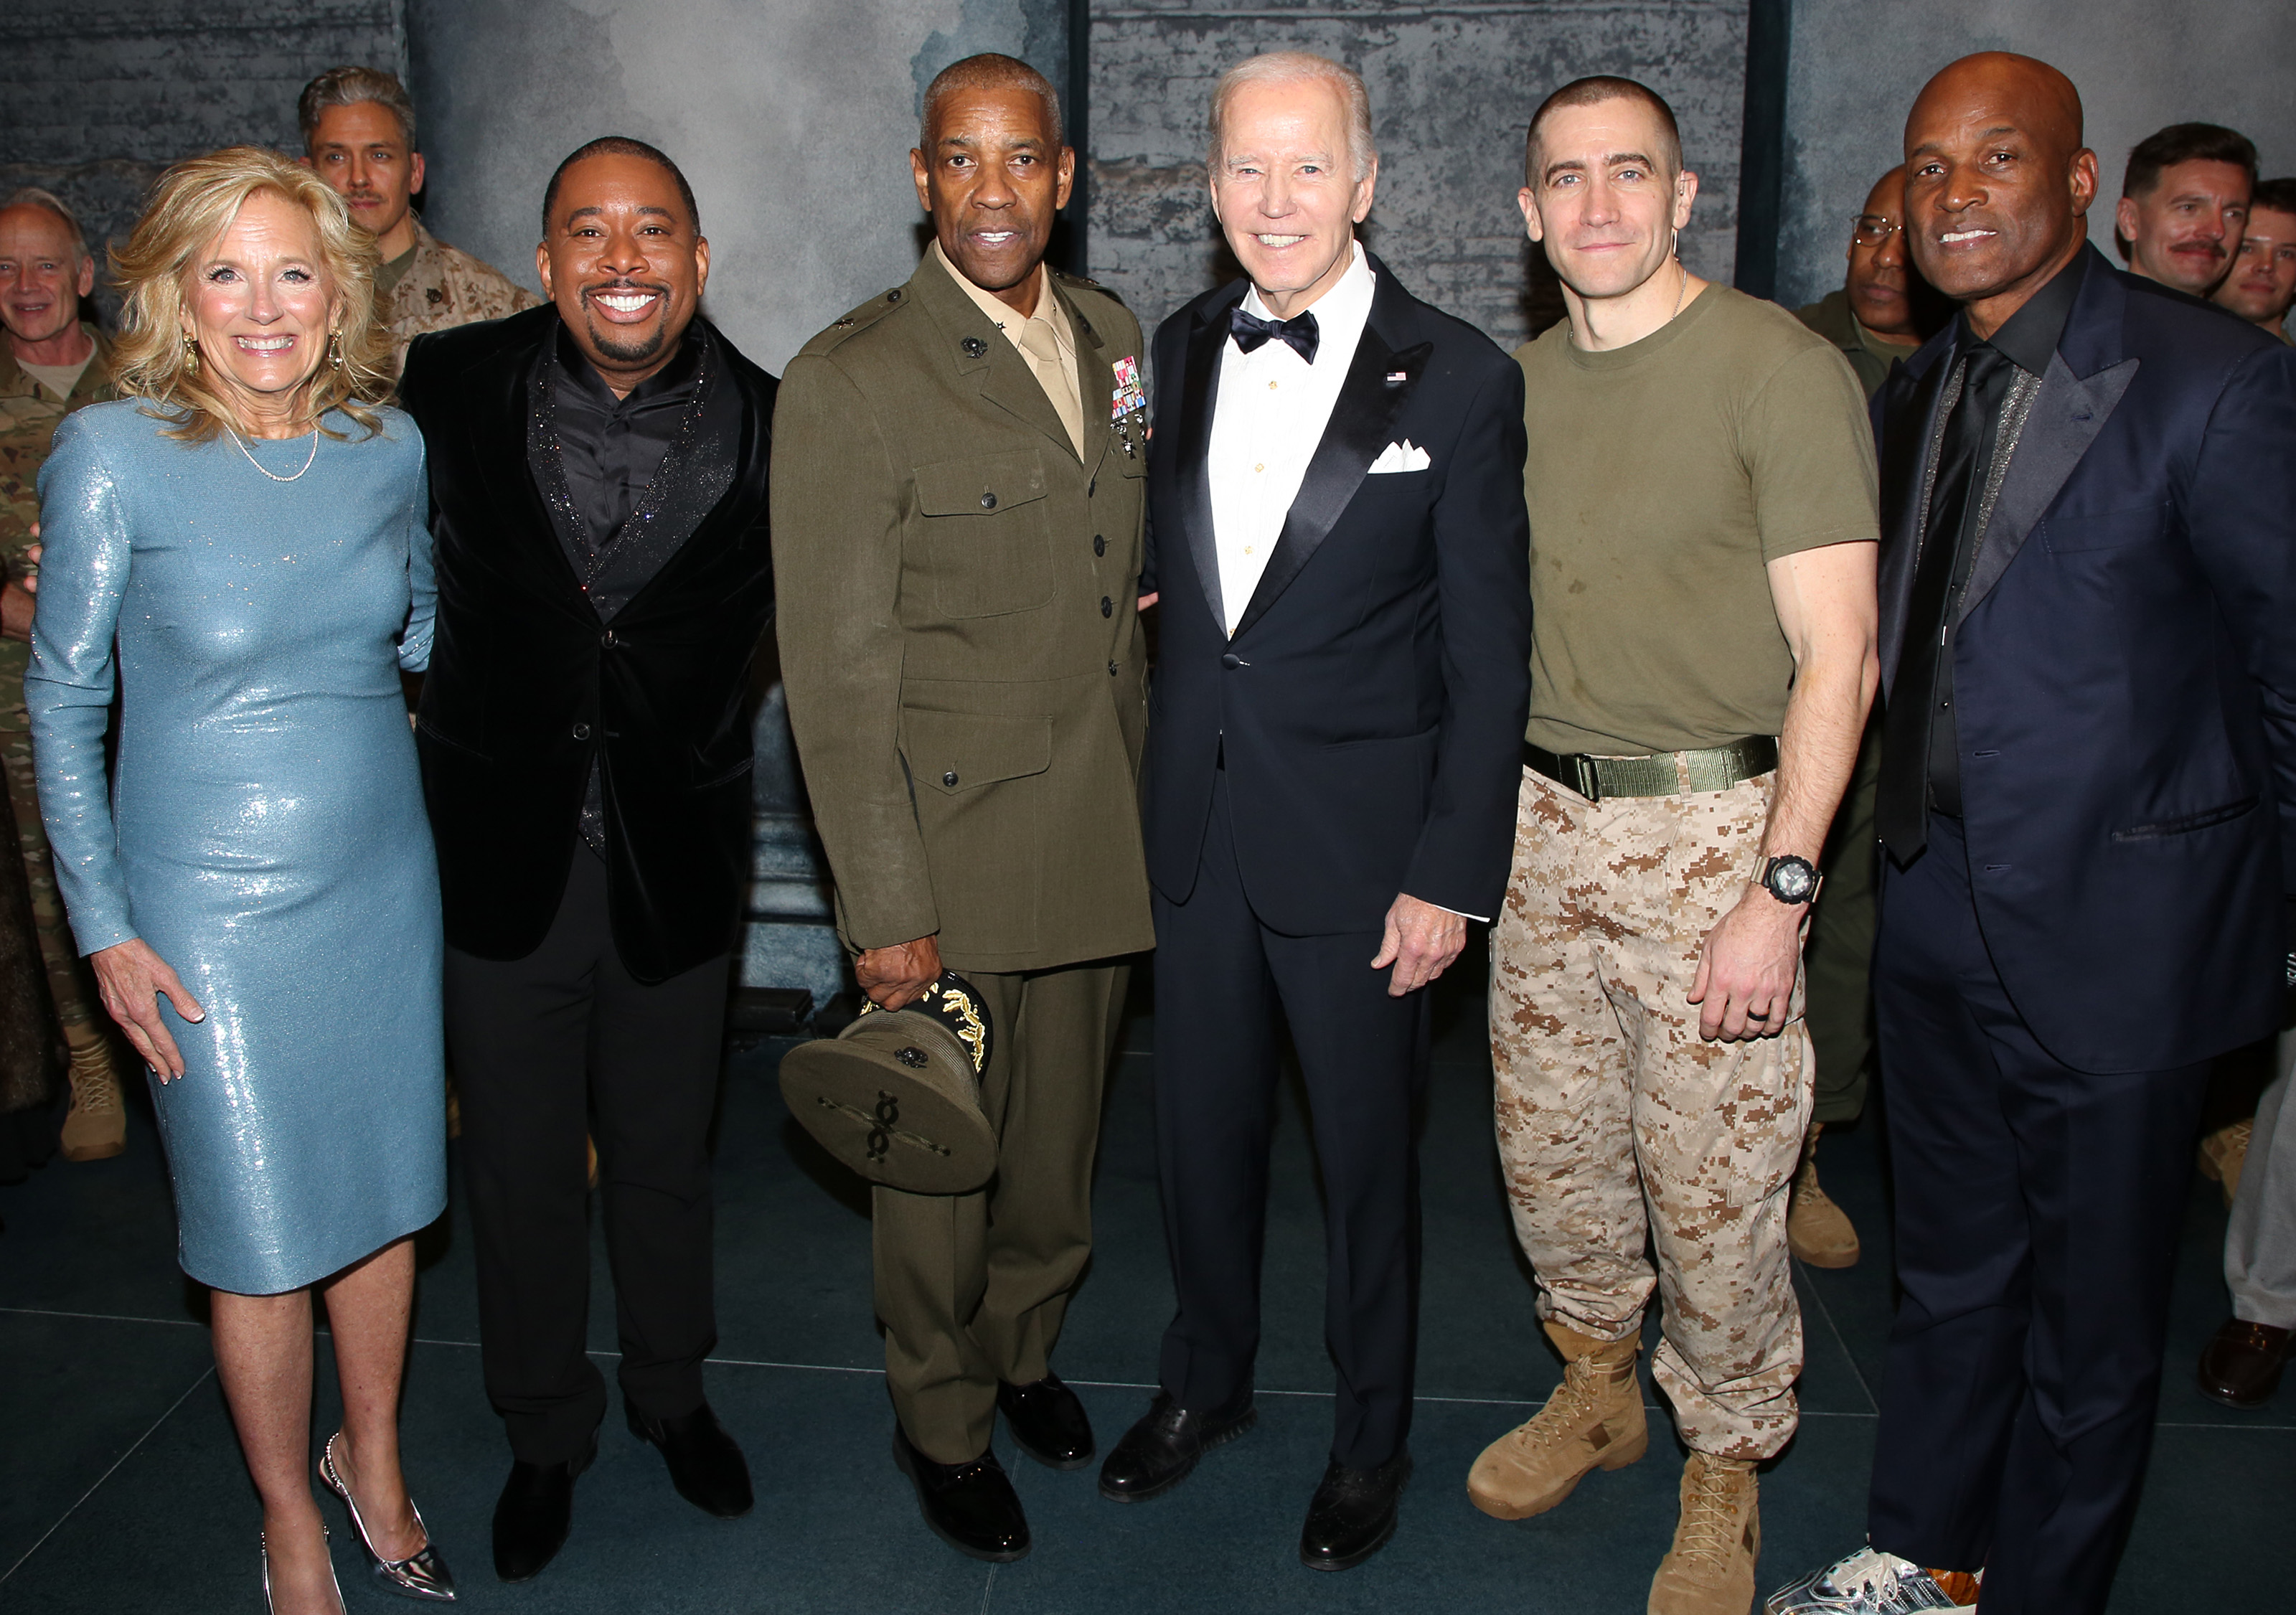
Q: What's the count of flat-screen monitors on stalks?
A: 0